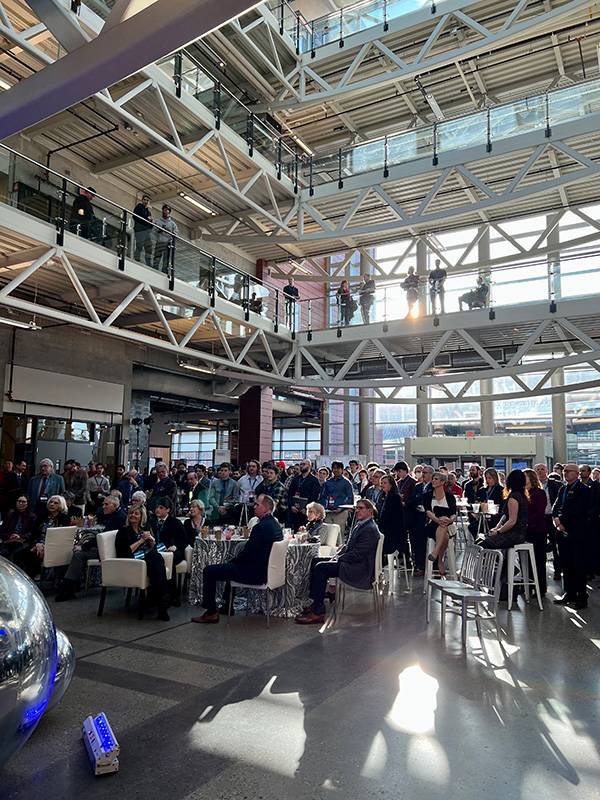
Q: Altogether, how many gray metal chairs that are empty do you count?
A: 2